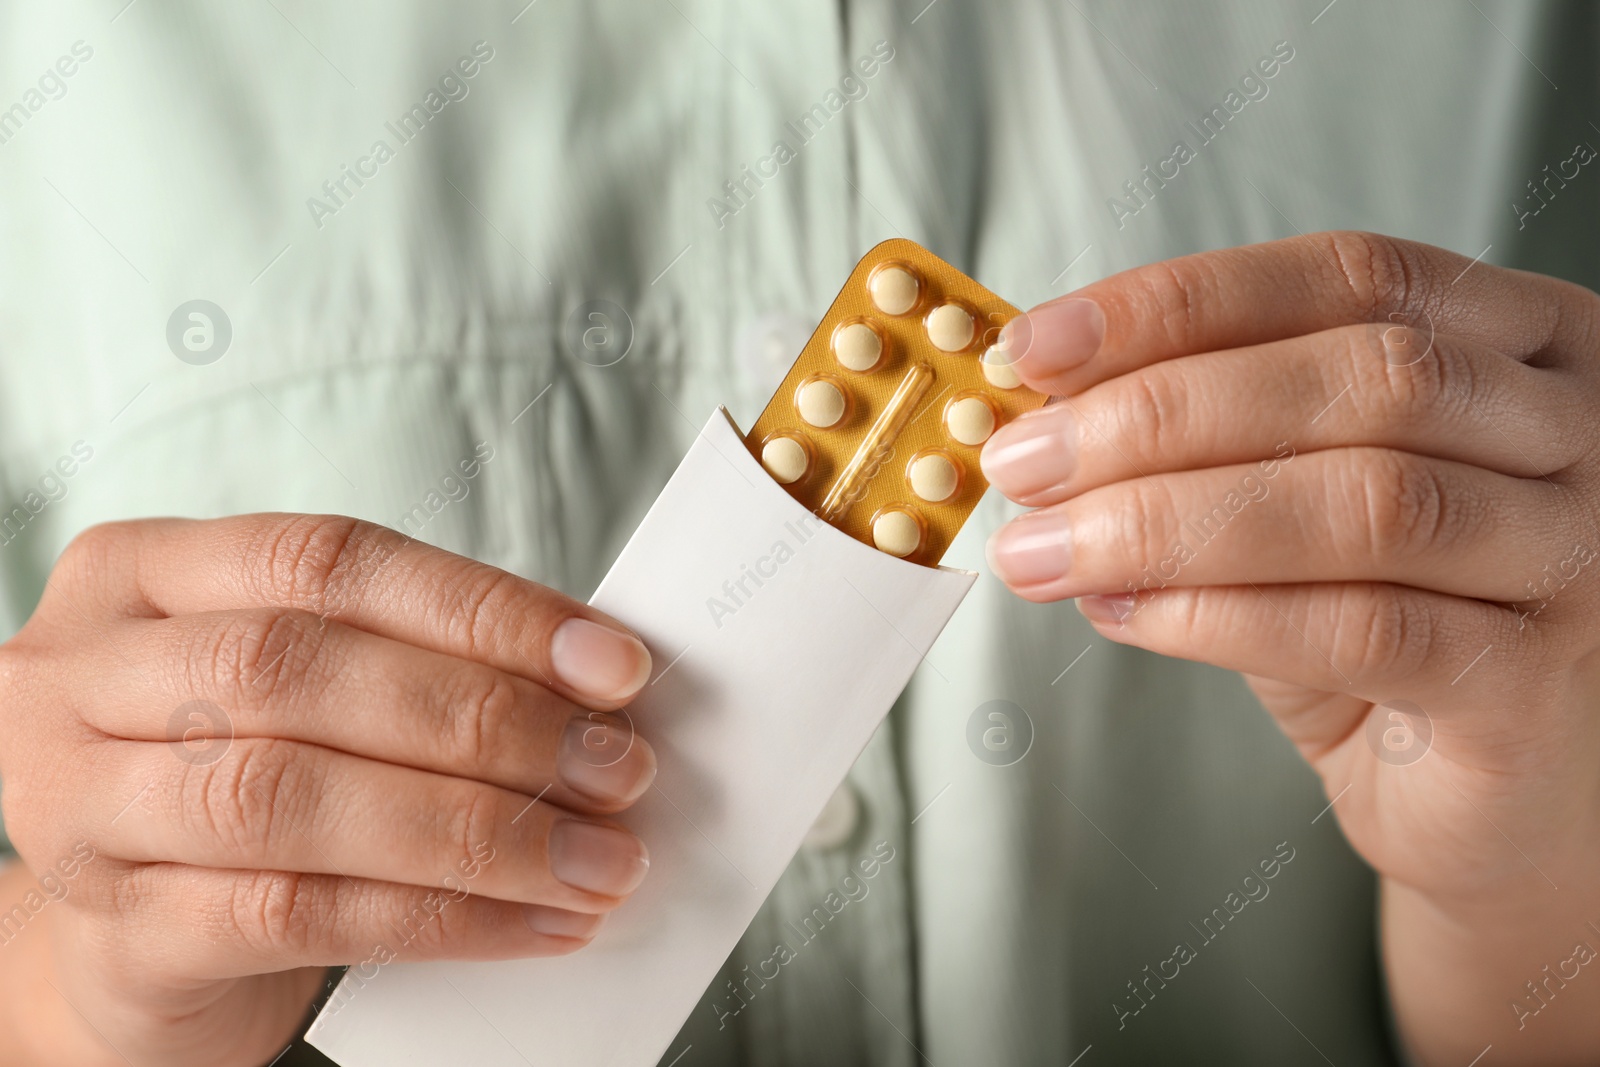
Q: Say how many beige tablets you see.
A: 9